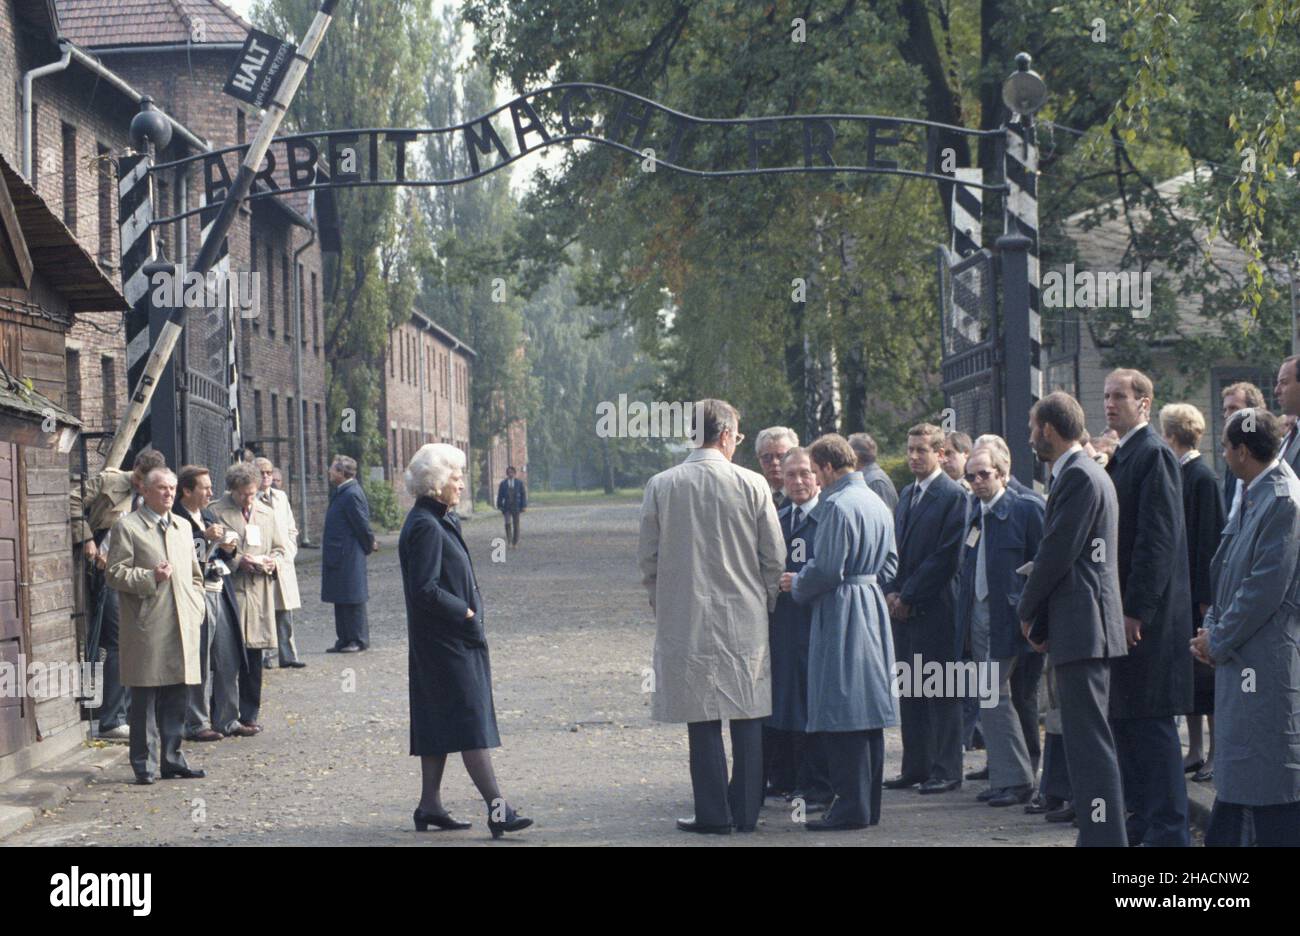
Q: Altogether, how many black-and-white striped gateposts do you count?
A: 4